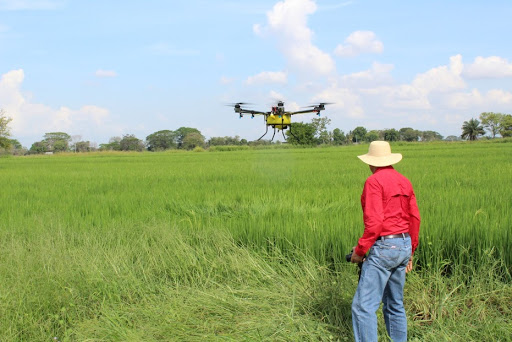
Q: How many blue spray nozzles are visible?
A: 4